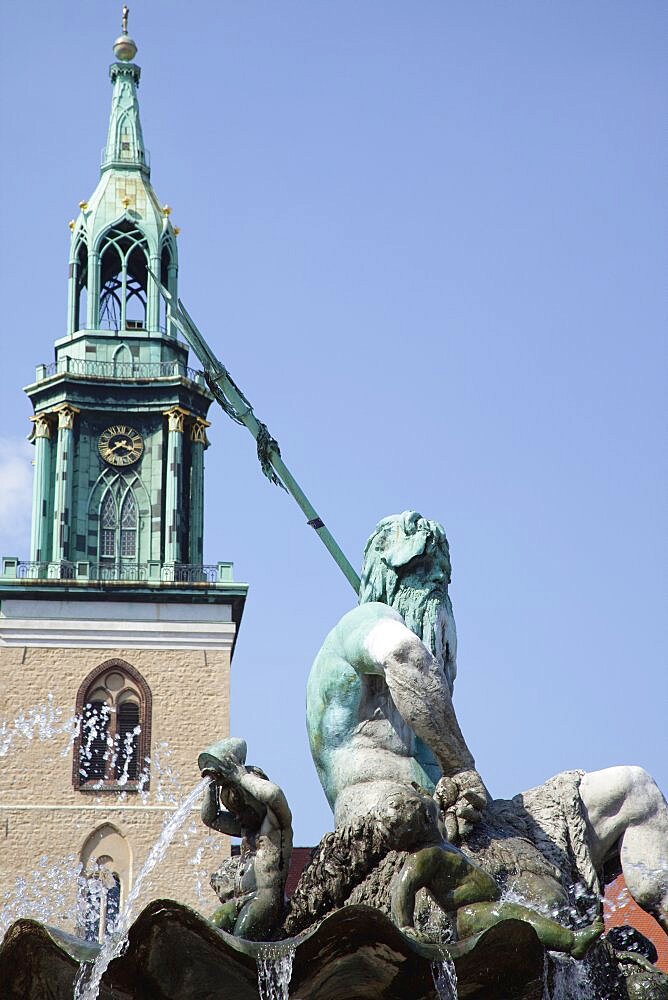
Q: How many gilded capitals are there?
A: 4